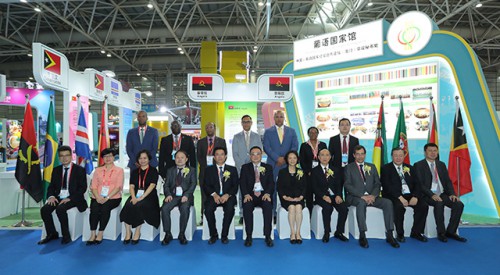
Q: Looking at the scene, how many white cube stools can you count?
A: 11